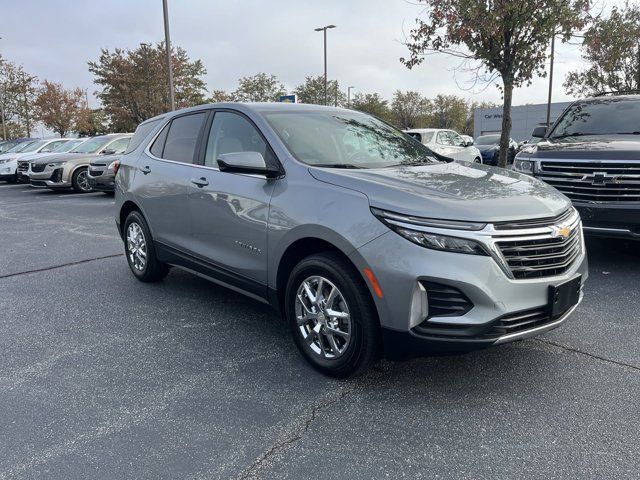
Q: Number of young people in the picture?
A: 0